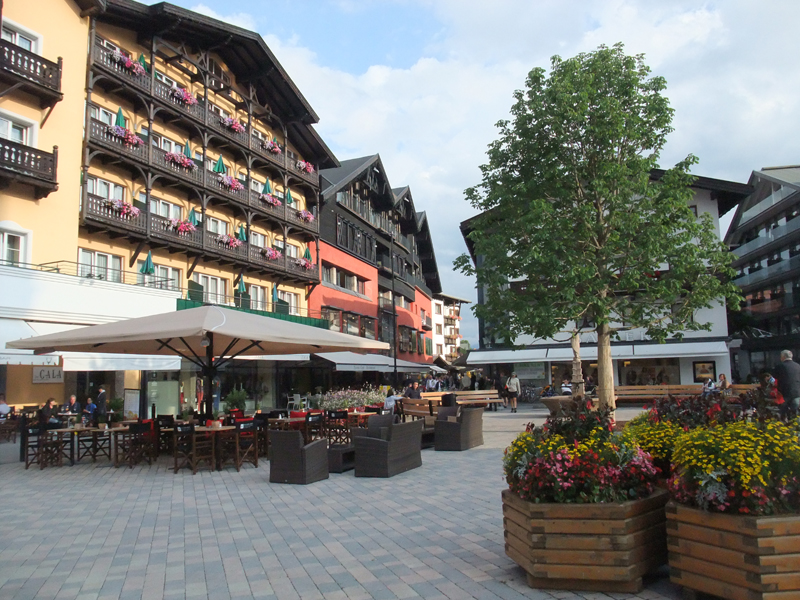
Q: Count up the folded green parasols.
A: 13